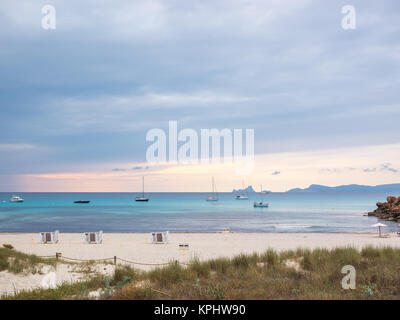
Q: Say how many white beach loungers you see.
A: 3